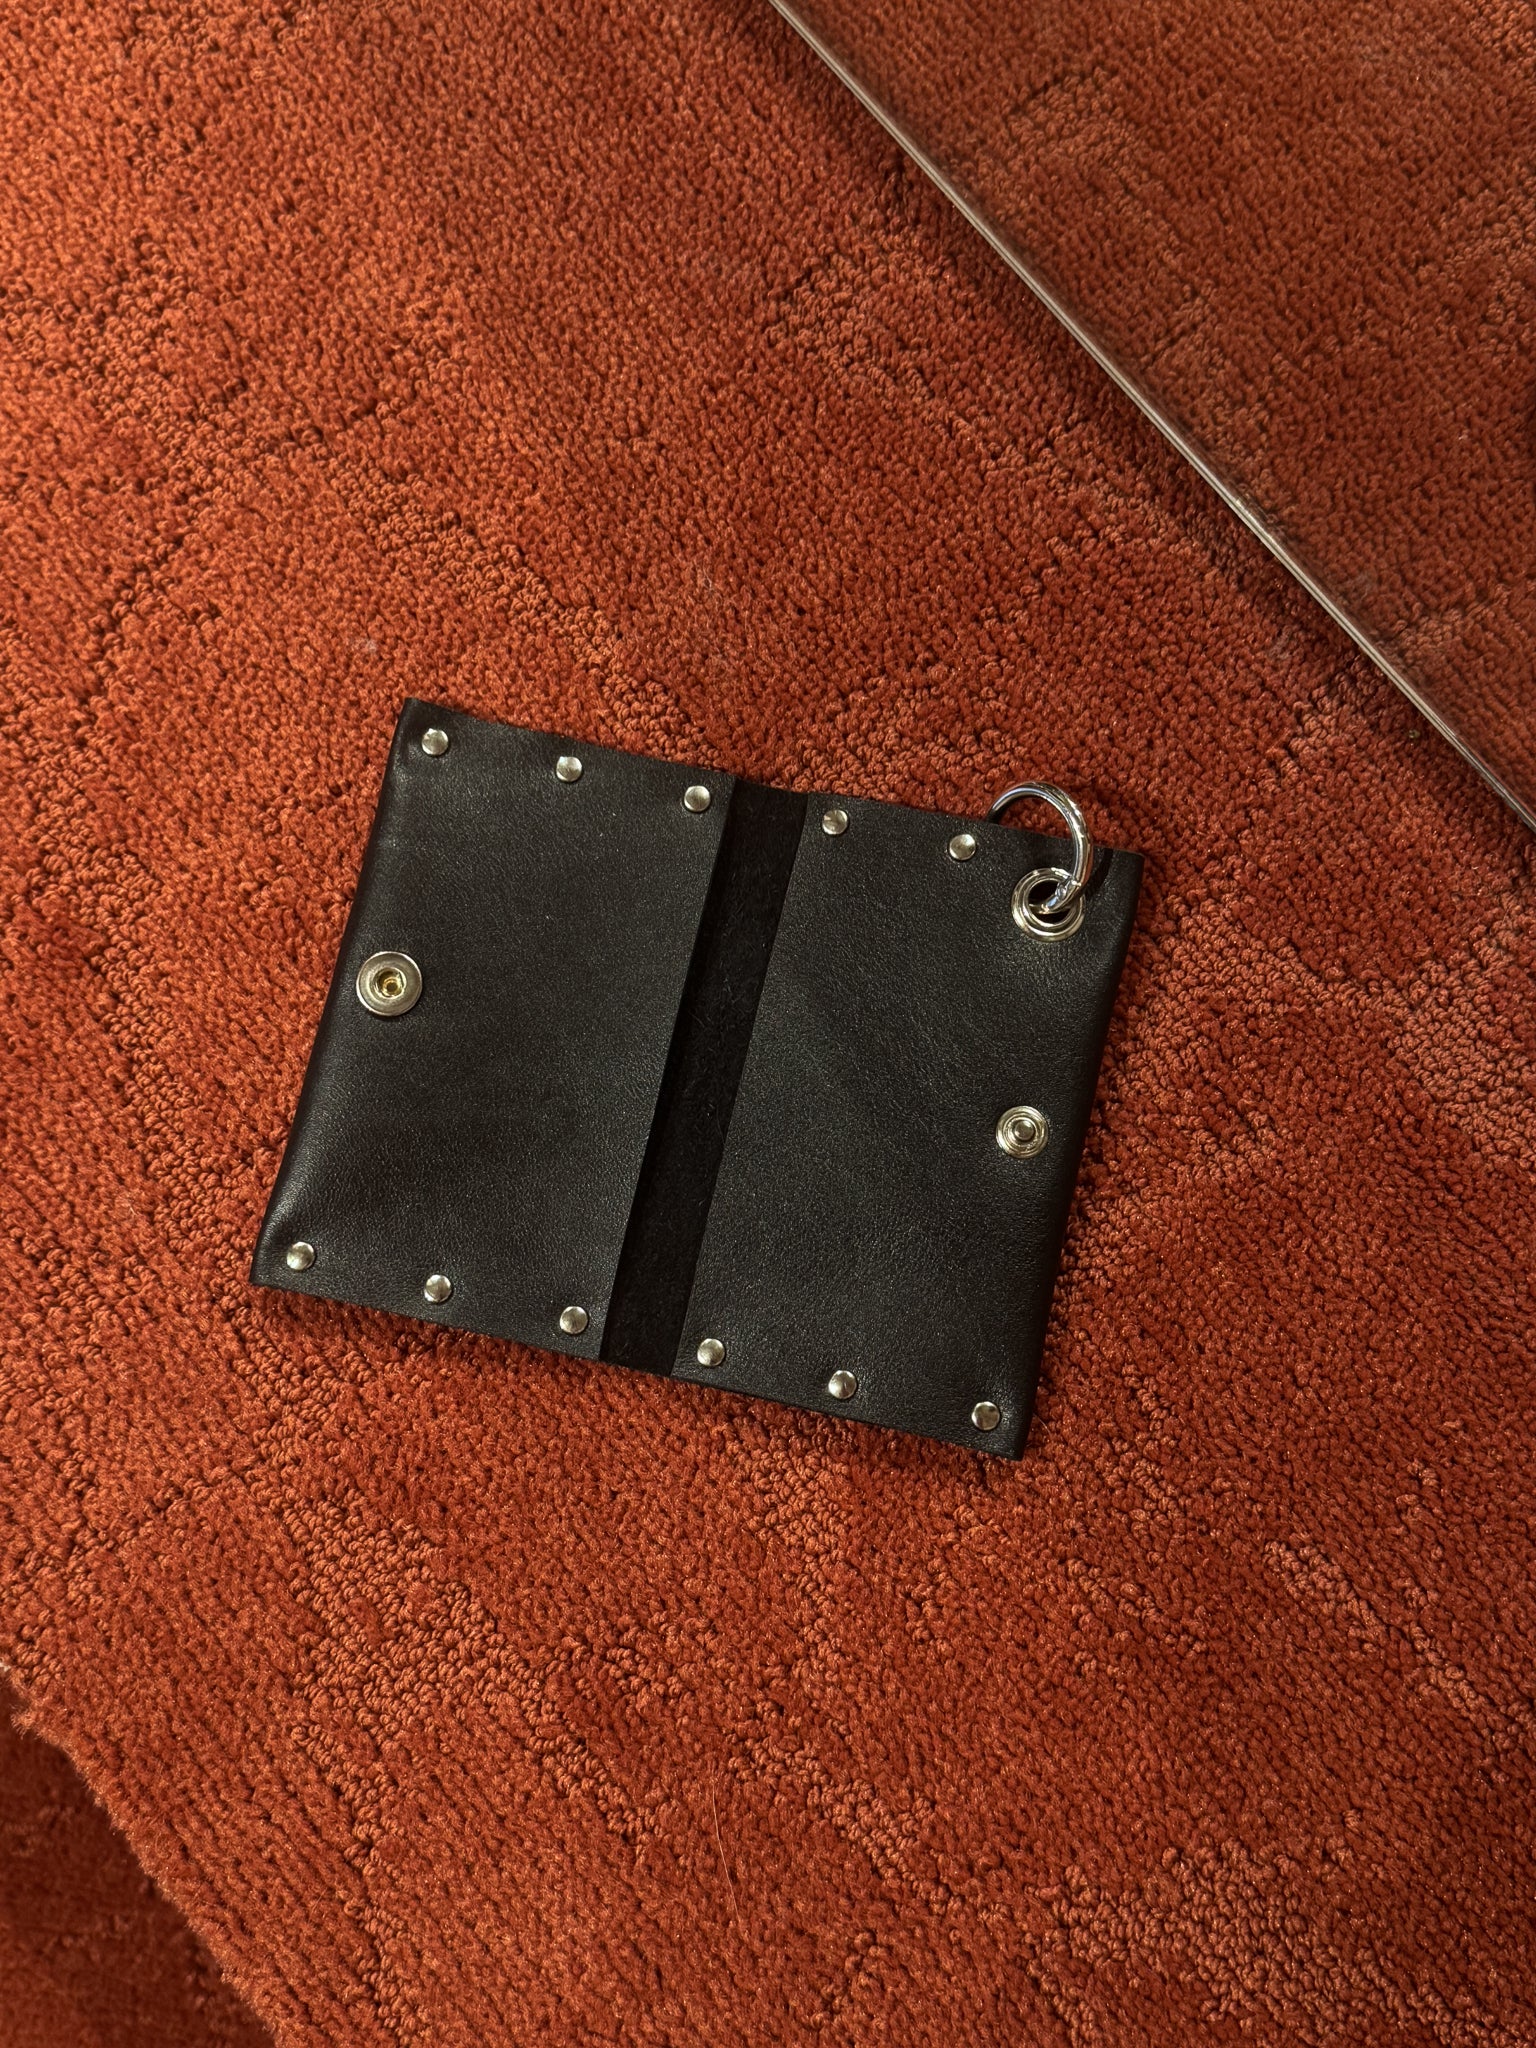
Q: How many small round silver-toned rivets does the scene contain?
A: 11